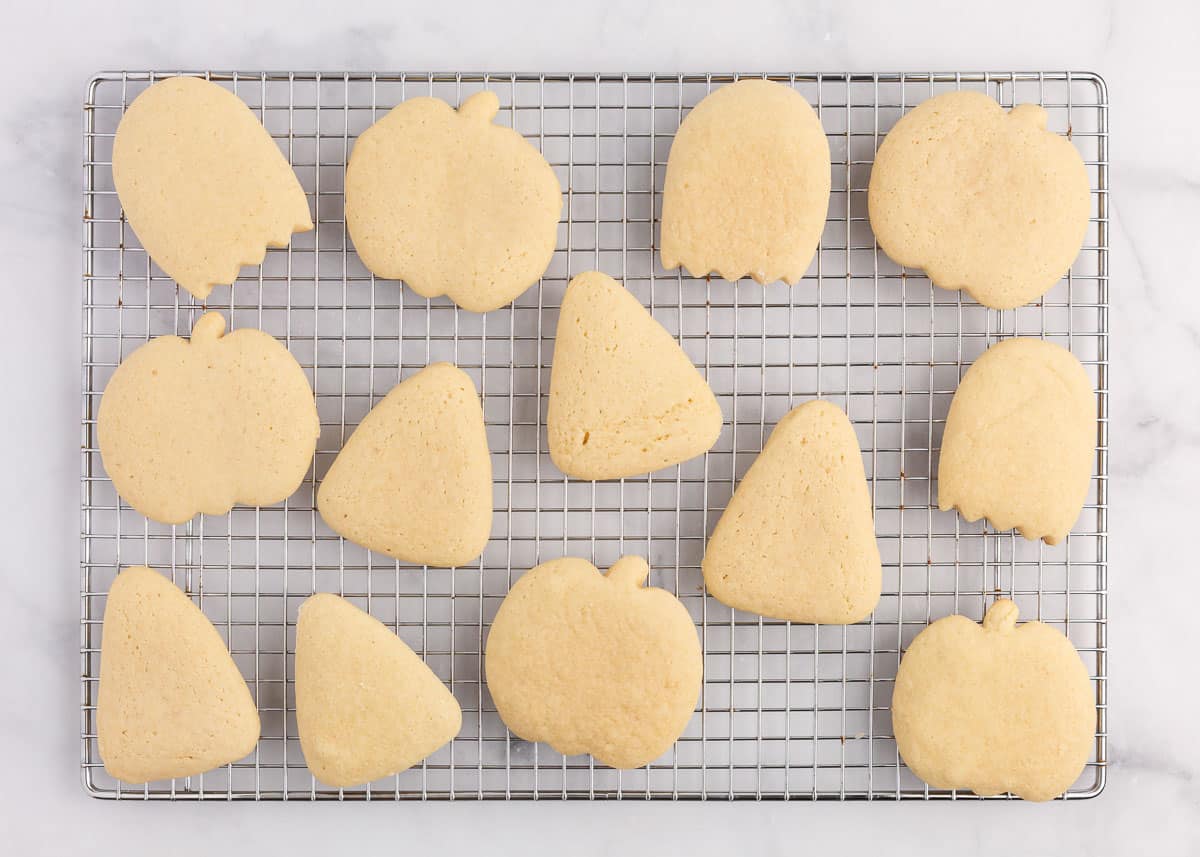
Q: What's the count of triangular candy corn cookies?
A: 5